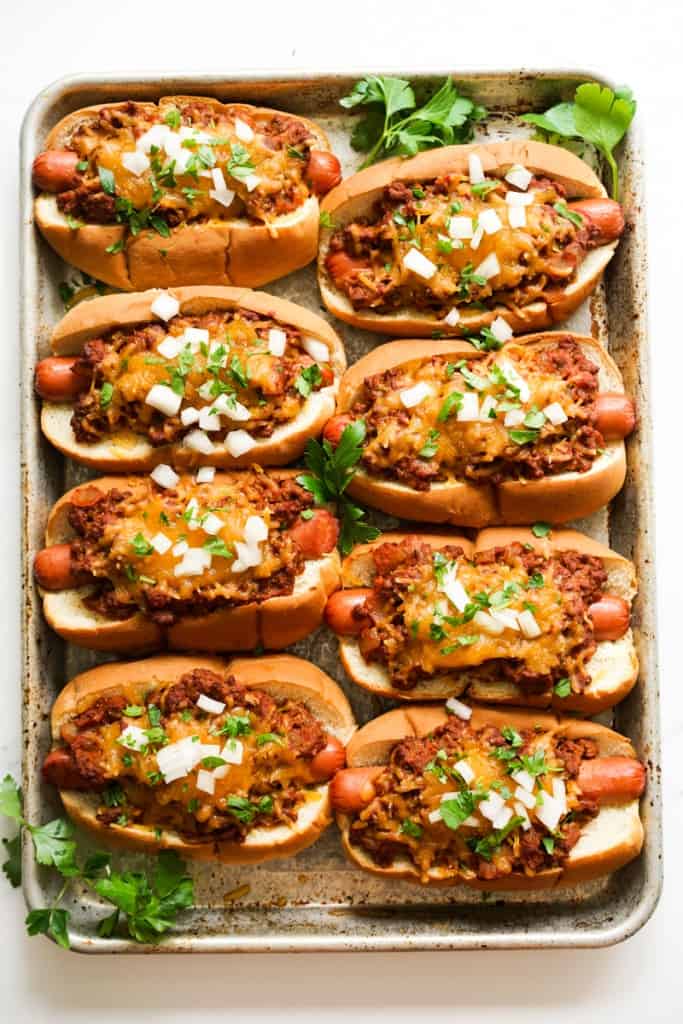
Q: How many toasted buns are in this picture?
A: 8